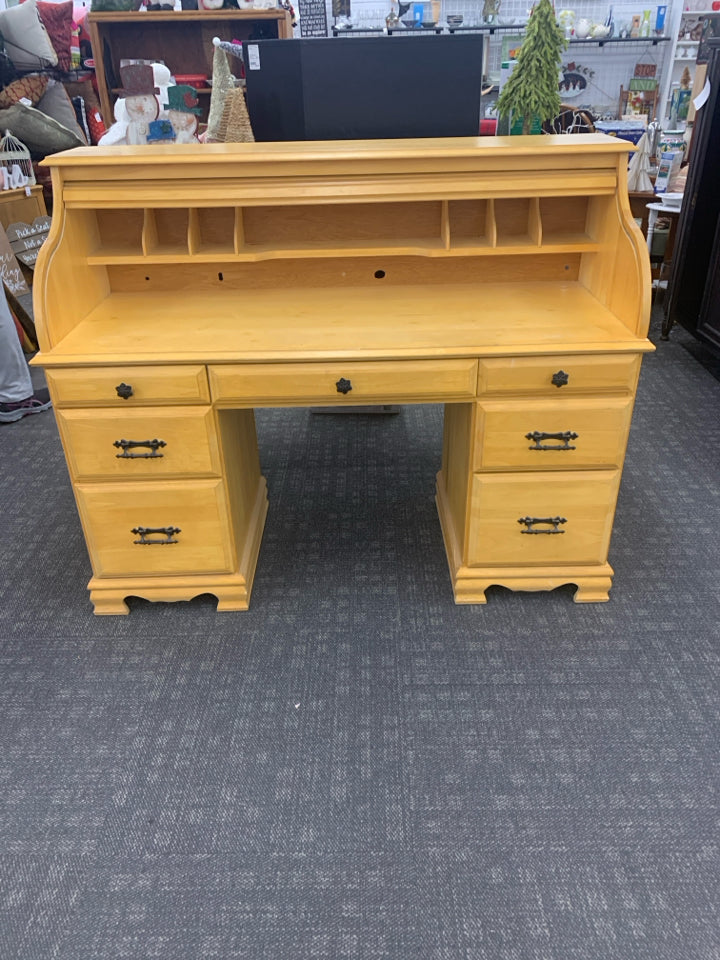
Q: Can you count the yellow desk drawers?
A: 7